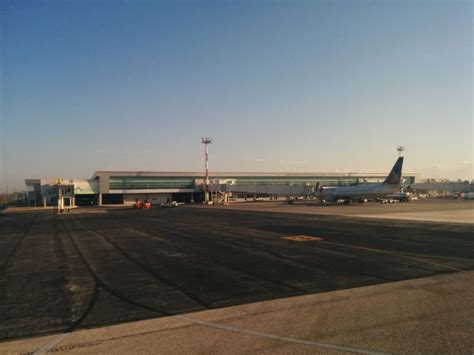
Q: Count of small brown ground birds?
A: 0